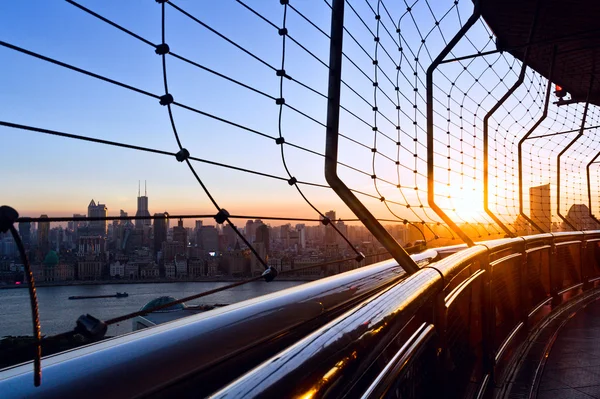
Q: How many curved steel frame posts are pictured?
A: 6